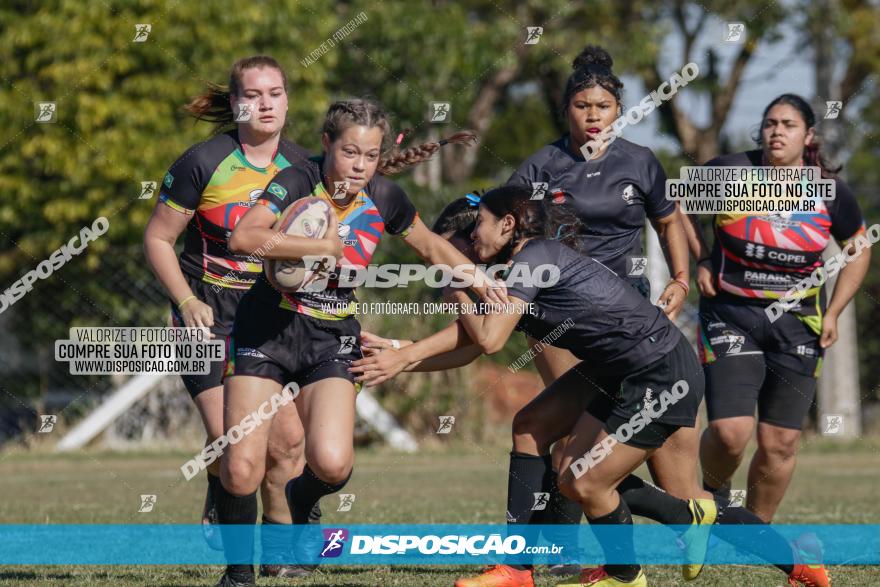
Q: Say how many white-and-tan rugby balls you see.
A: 1